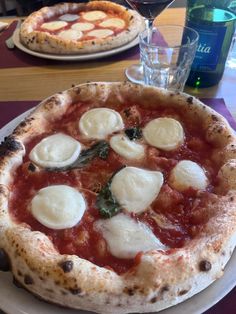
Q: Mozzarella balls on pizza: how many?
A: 8